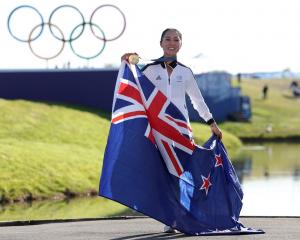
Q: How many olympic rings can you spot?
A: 5